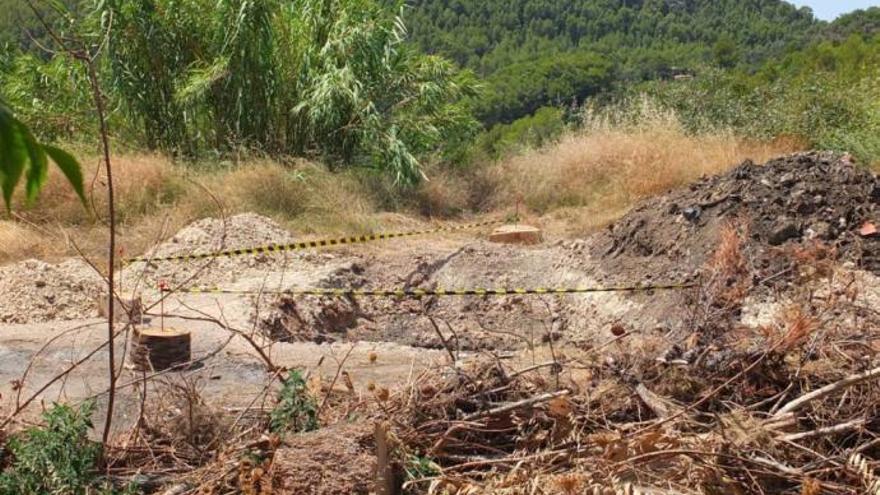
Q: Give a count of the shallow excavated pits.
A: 1